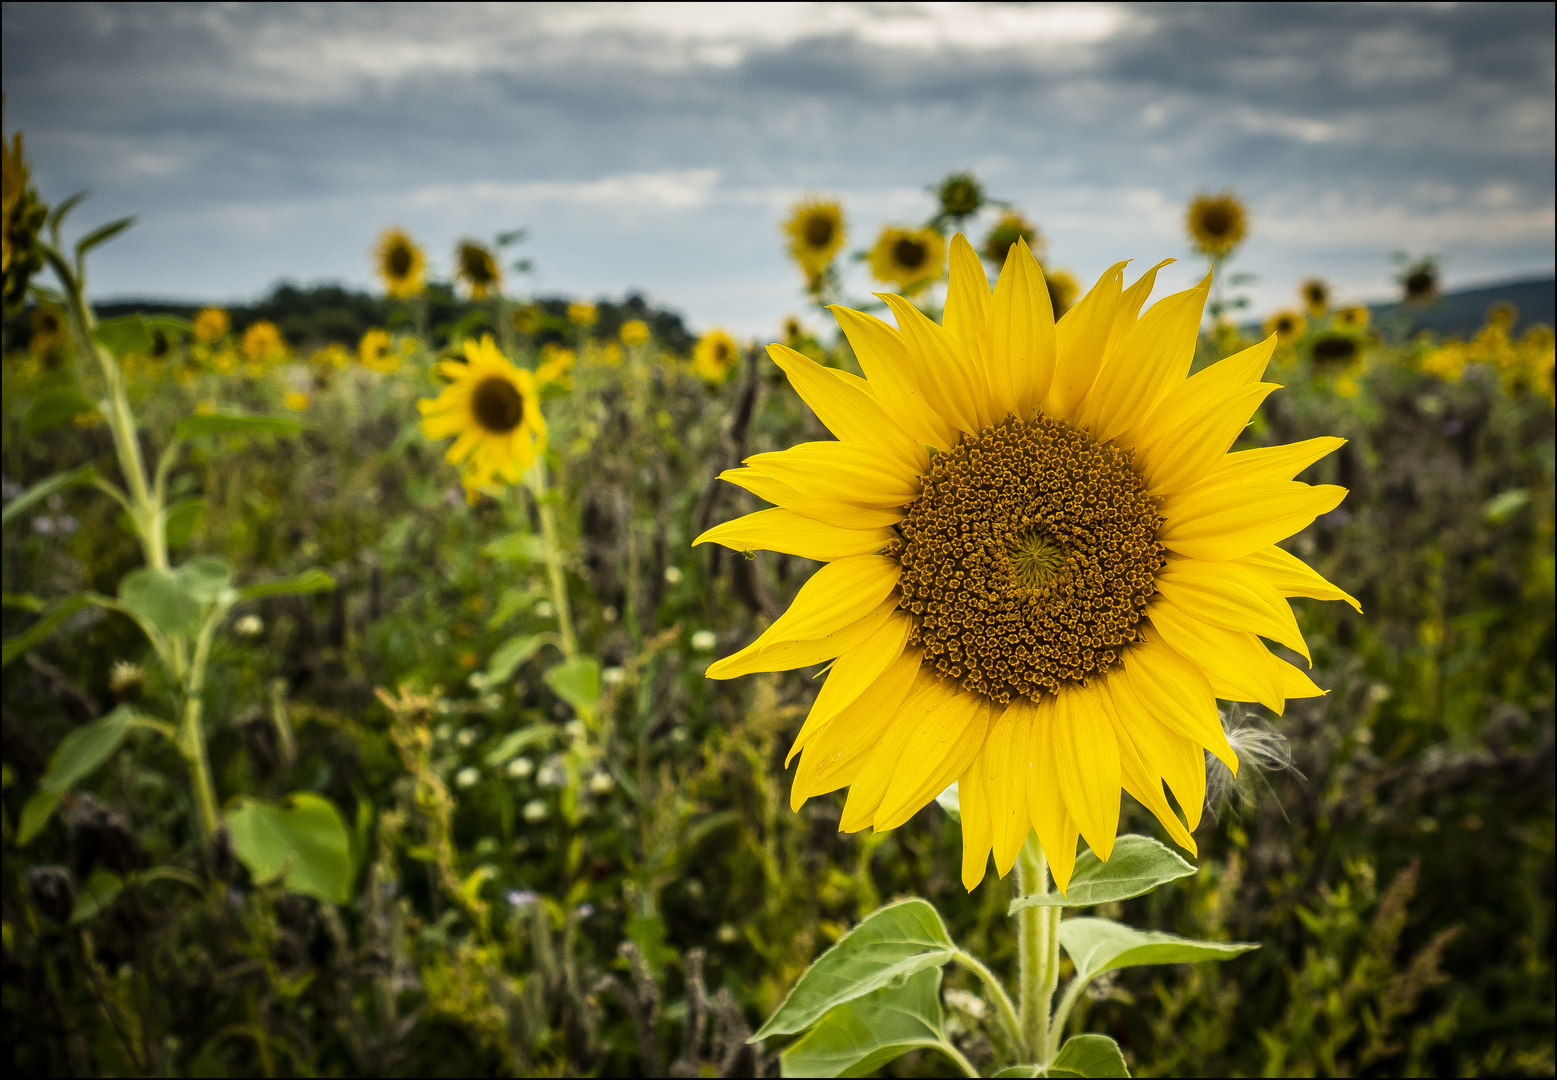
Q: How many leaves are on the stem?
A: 5